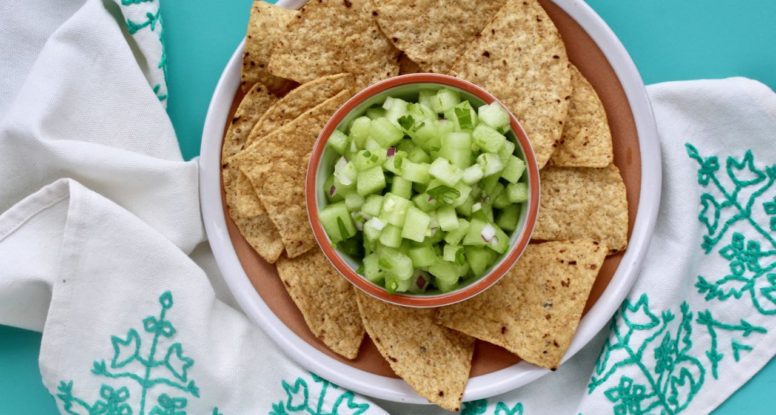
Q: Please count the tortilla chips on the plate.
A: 12